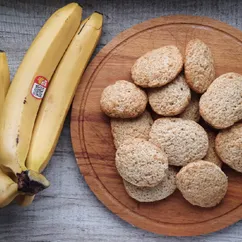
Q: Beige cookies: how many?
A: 13